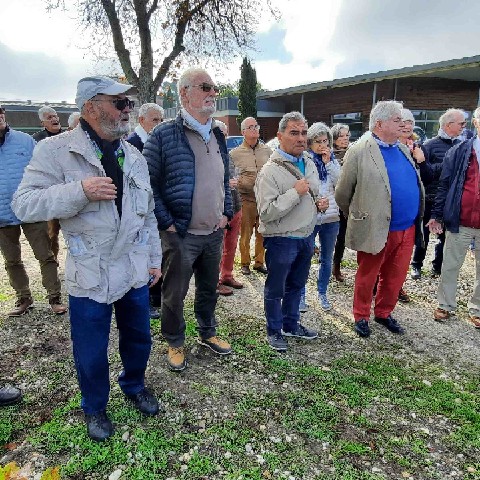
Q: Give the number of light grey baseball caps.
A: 1